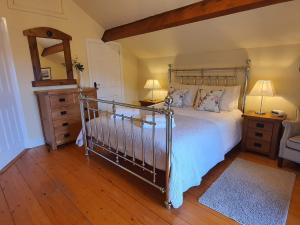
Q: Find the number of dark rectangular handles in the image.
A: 7